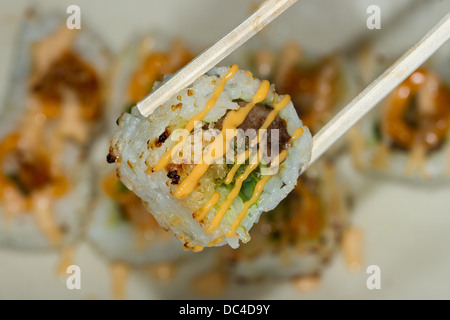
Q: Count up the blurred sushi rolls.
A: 7